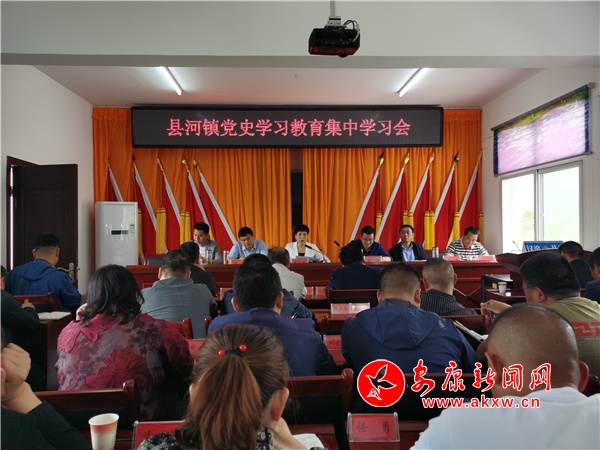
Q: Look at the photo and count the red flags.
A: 10